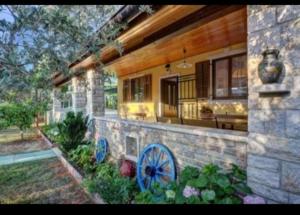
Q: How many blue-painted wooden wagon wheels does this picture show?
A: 2